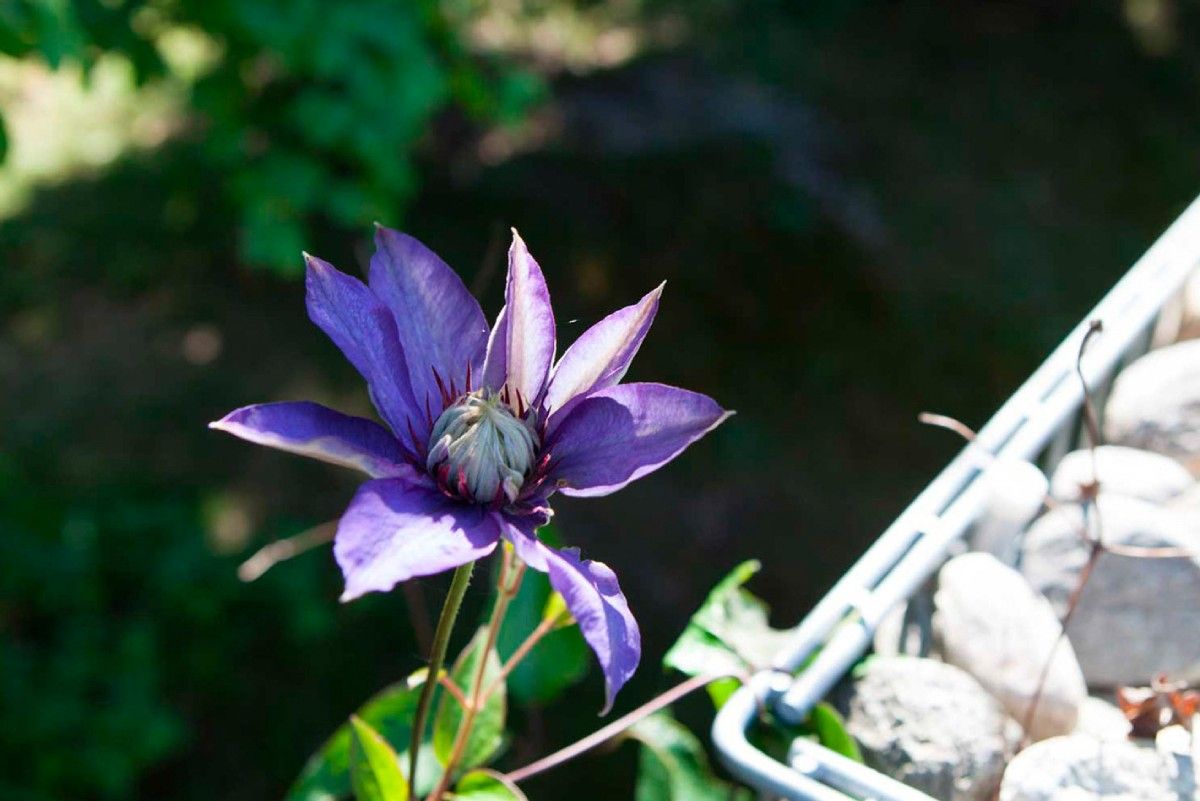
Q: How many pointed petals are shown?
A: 8